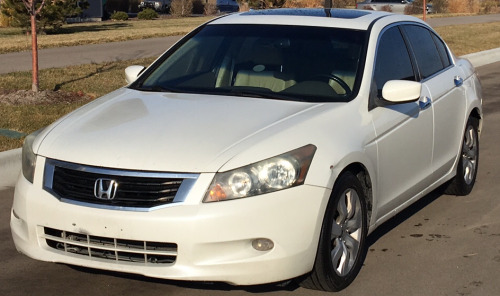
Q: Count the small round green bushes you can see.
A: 2